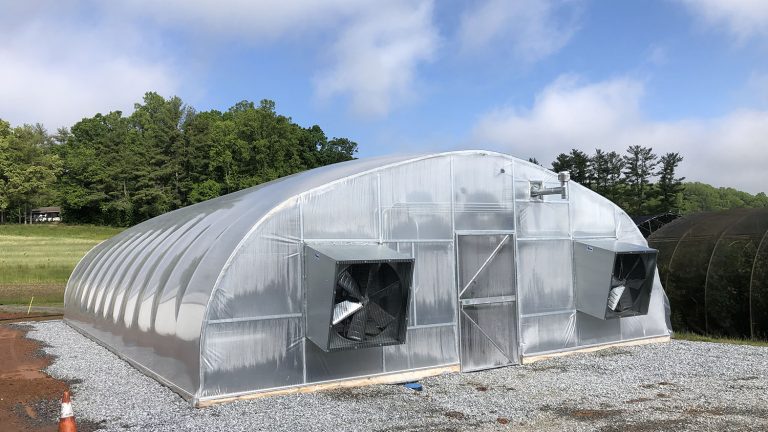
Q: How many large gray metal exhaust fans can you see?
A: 2